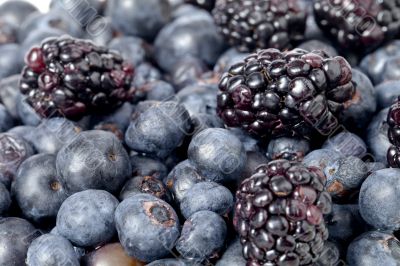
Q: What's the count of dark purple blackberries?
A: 6